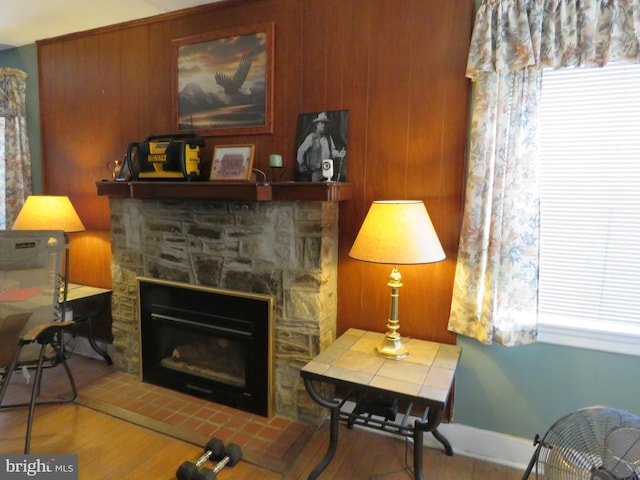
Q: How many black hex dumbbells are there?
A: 2